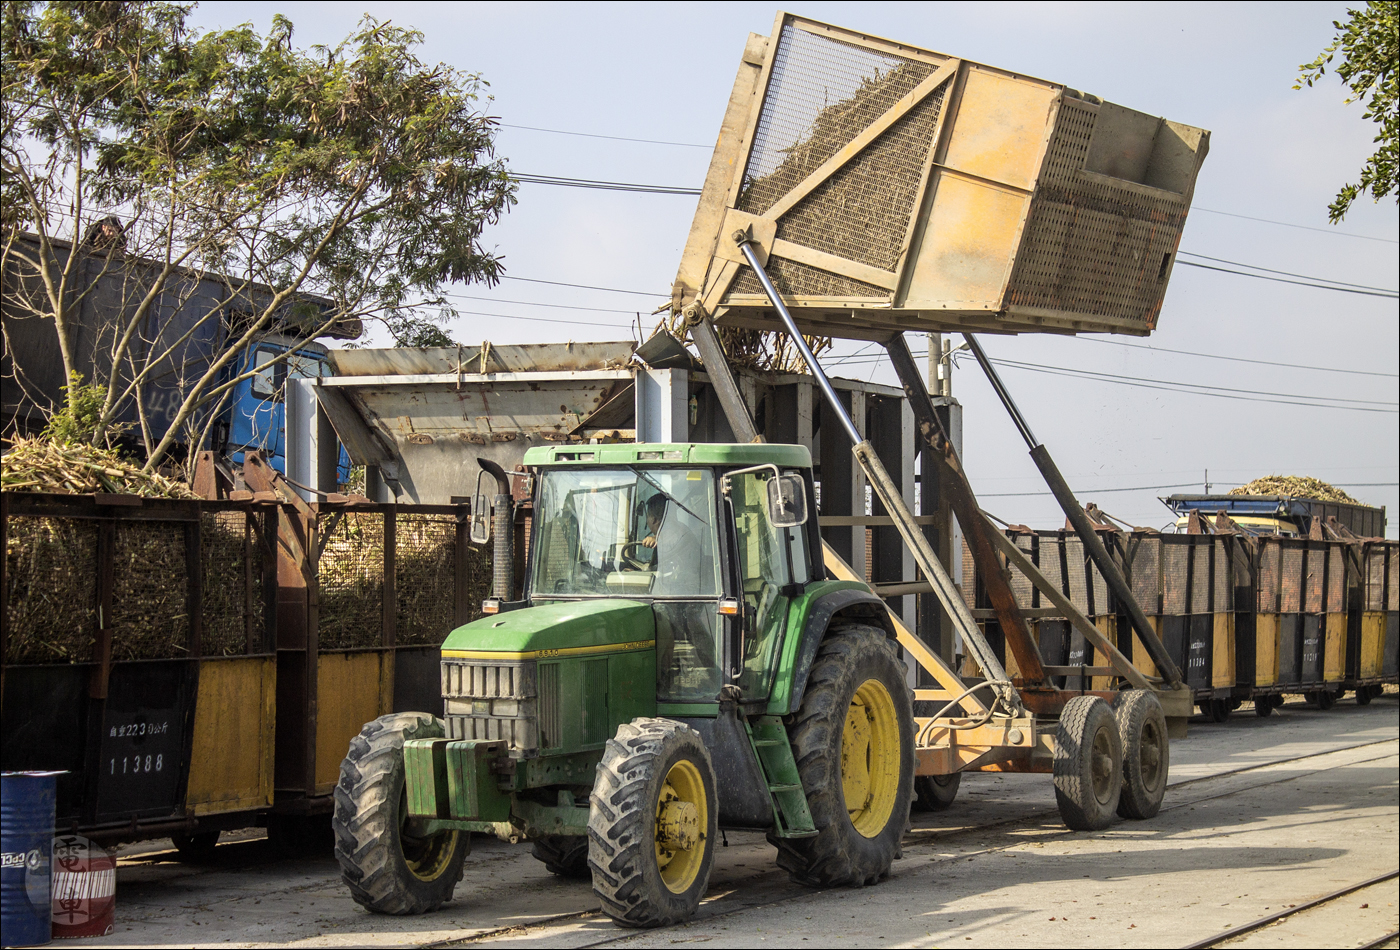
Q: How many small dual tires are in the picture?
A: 2